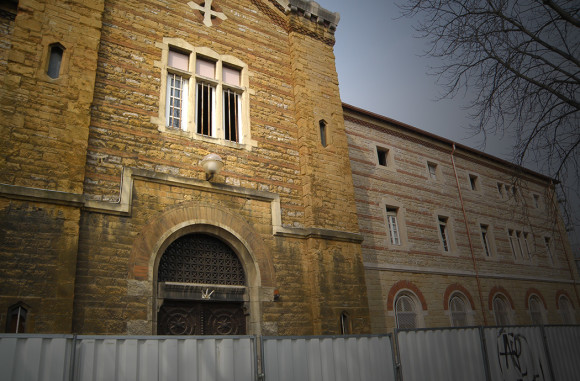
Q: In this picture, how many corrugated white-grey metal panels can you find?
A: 6